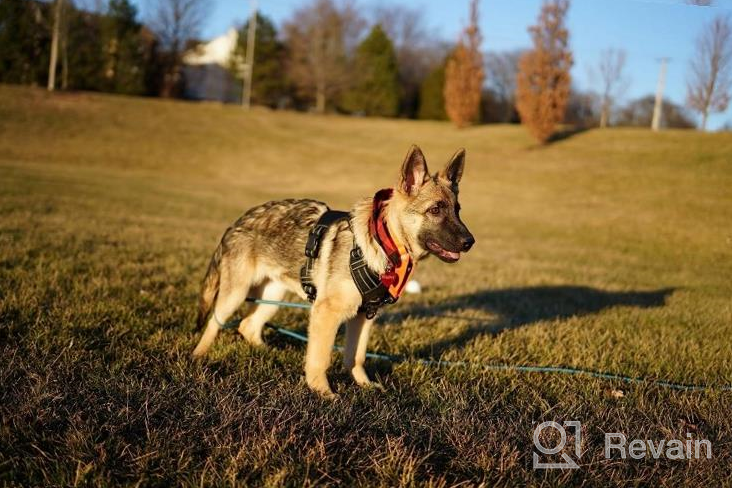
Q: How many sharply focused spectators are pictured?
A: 0